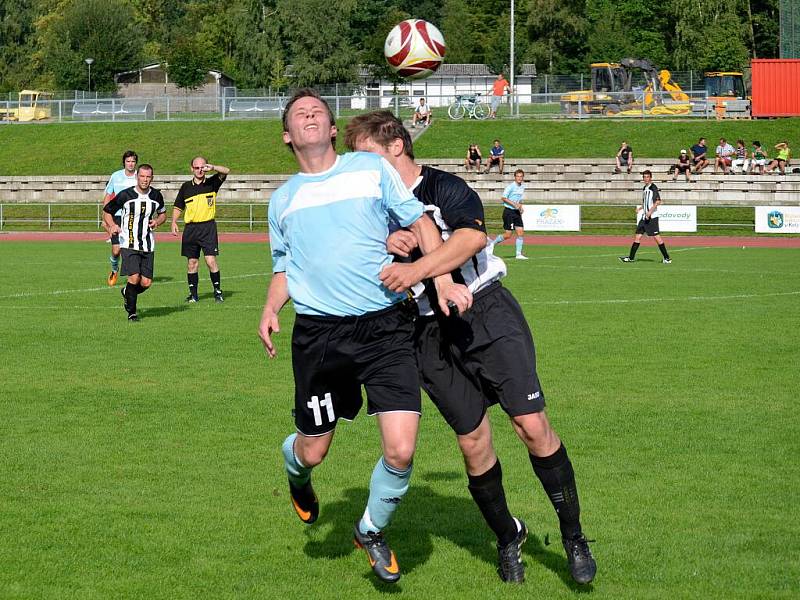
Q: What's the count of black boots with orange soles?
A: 2